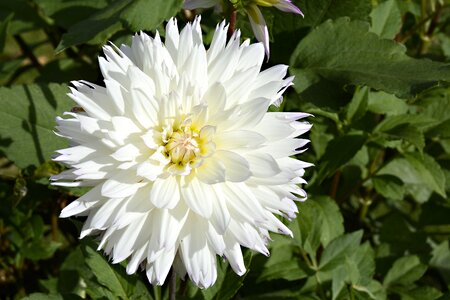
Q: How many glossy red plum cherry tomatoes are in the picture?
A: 0